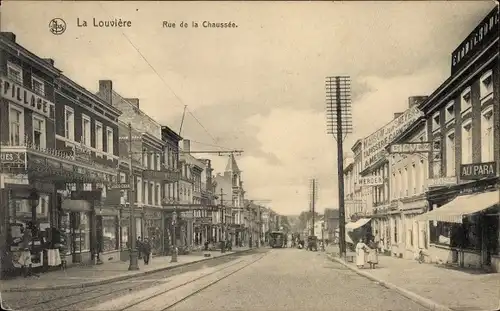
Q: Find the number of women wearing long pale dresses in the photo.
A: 2